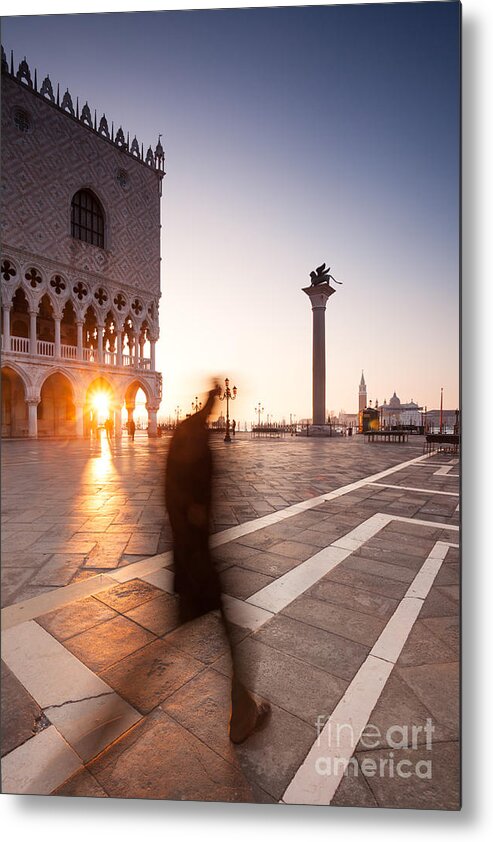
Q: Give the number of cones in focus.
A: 0